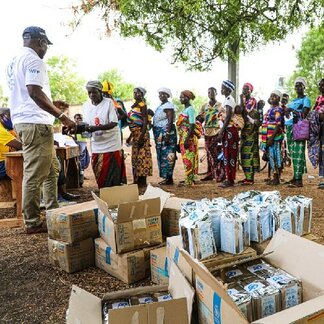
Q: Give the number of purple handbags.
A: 1